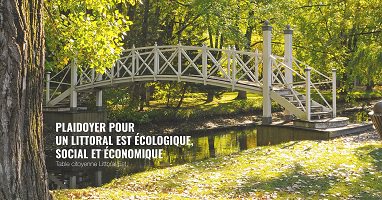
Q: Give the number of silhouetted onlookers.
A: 0